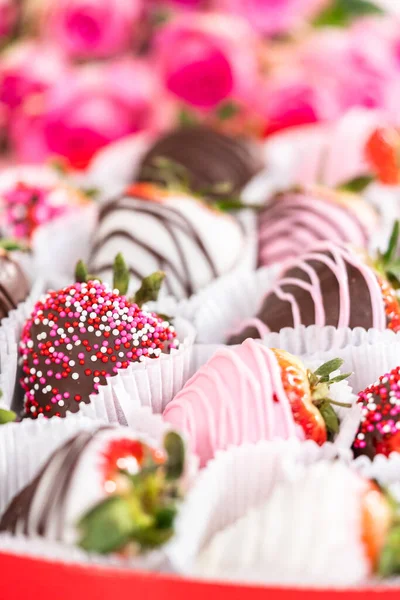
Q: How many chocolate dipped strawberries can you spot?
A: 12